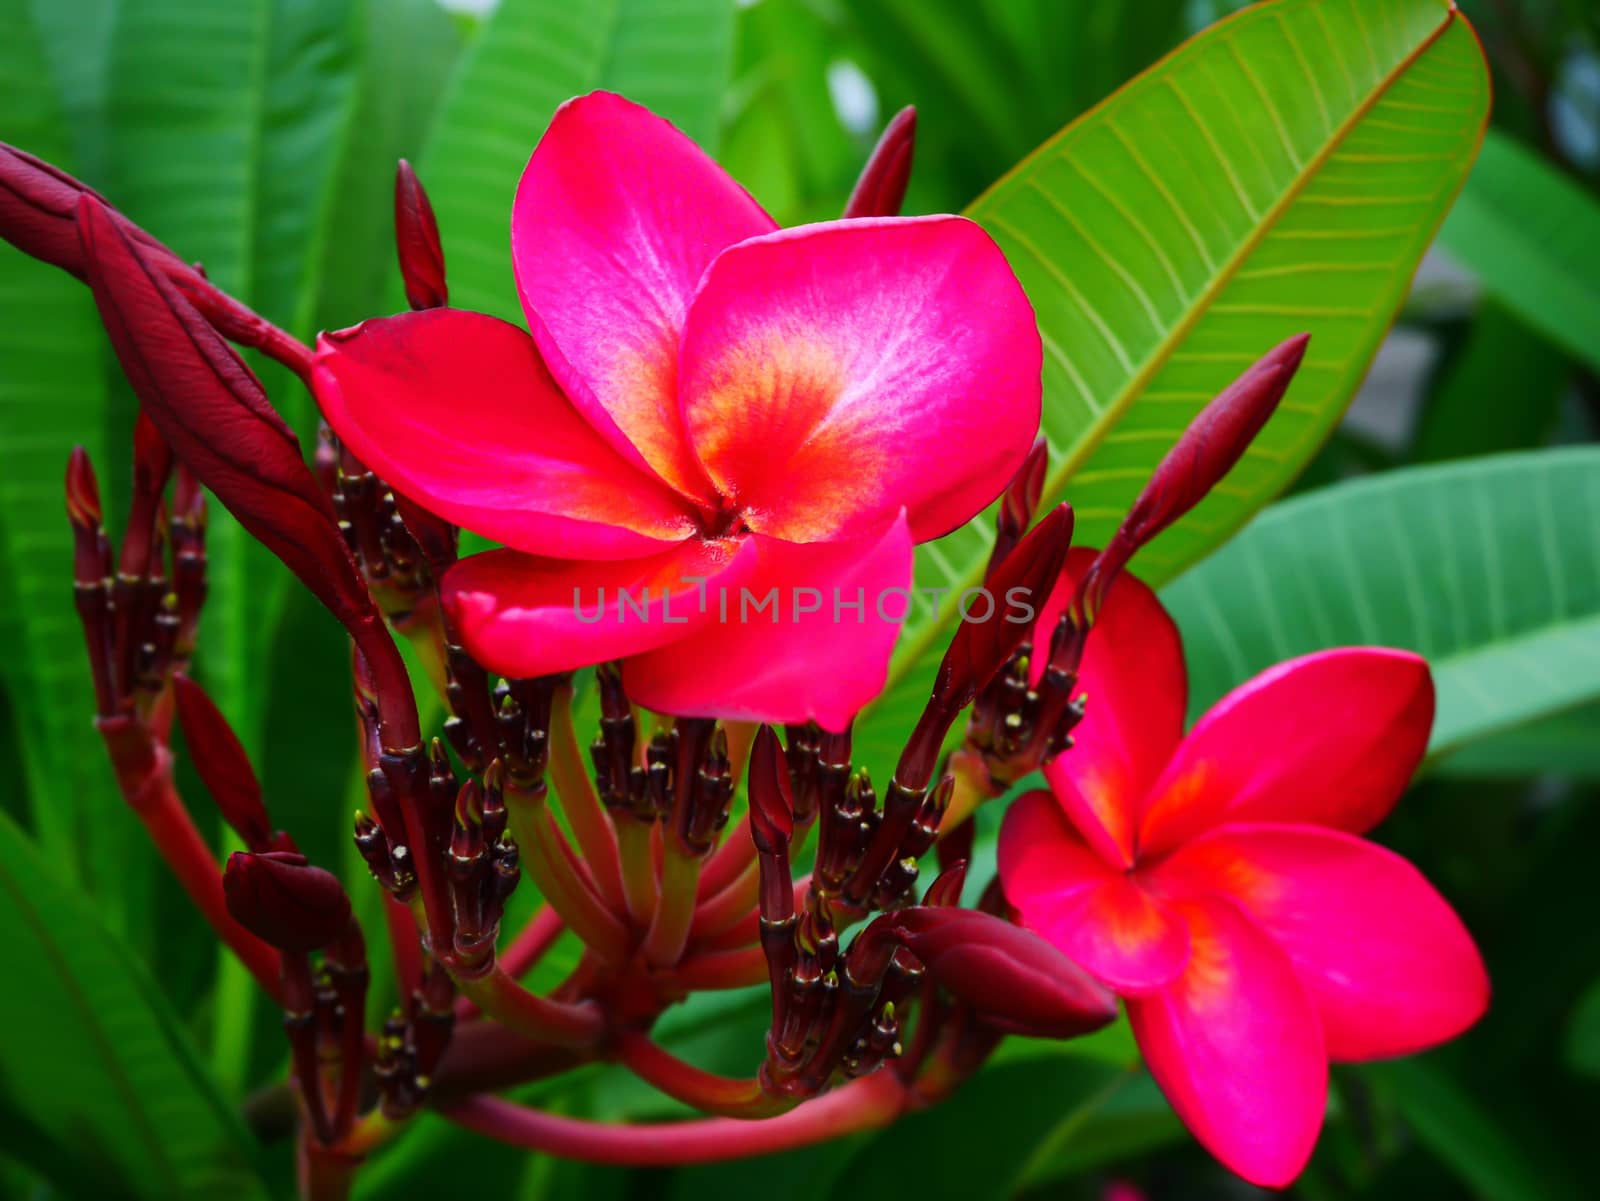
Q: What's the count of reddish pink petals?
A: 10